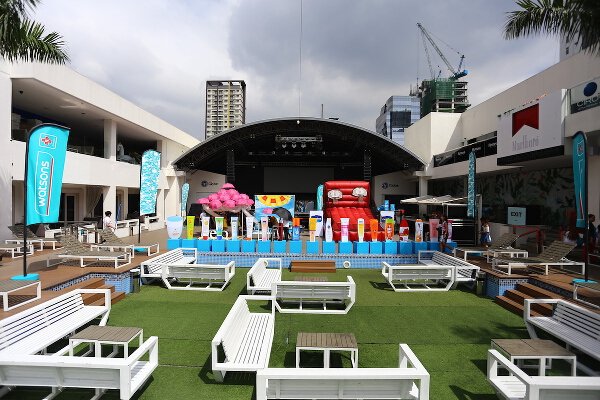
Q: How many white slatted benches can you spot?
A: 12